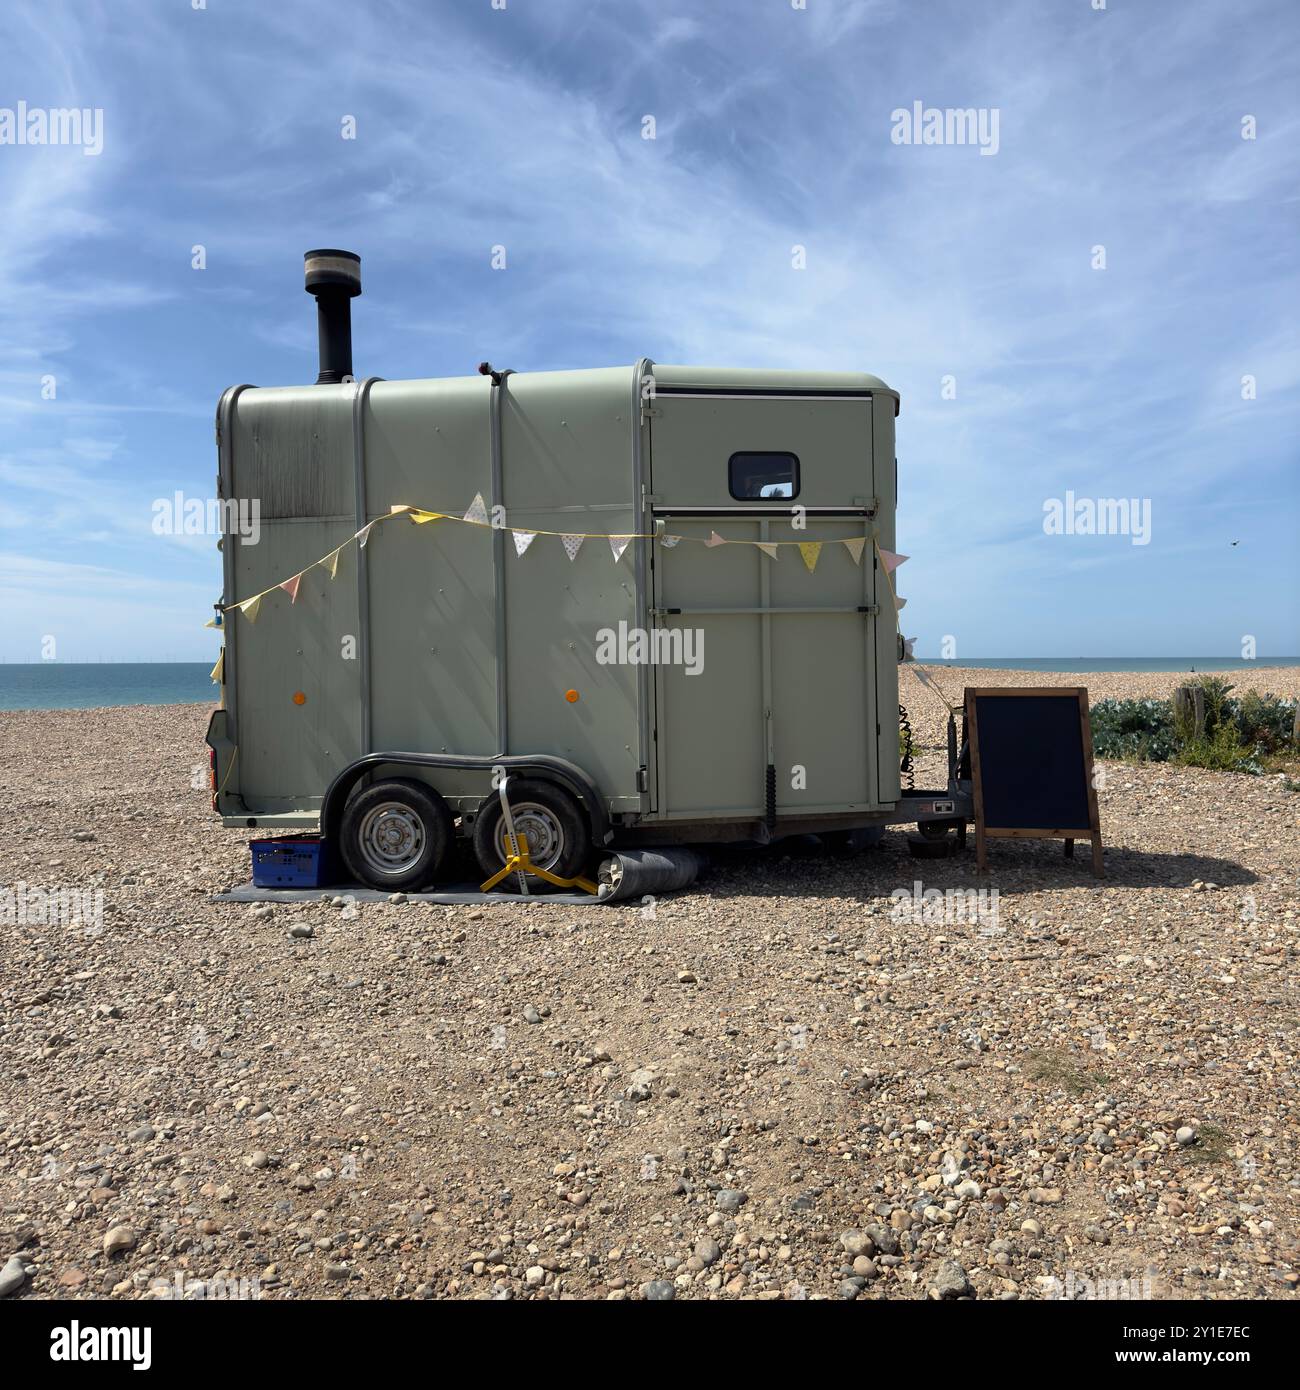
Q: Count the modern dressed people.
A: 0